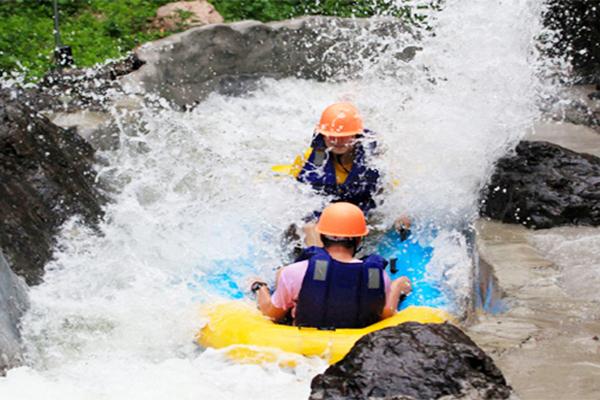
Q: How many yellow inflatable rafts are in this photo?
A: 1